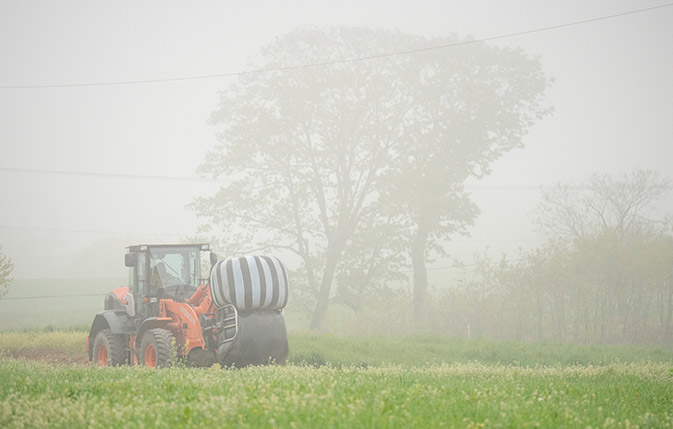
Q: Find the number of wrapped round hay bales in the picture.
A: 2